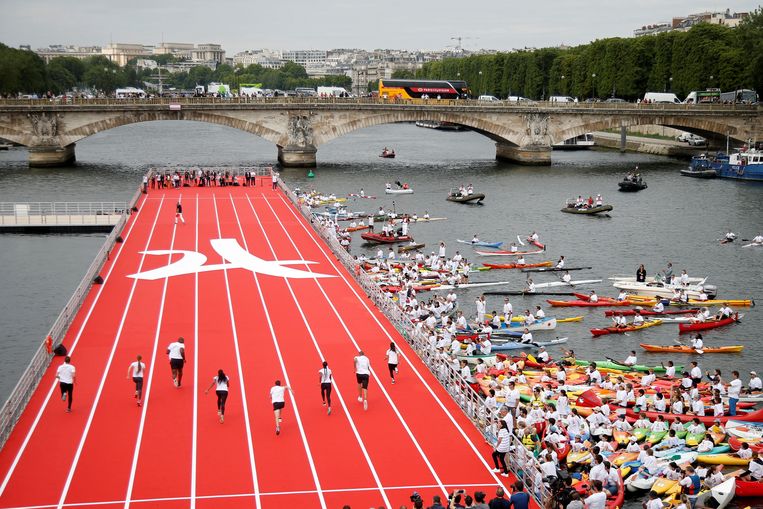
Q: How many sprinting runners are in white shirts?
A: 8